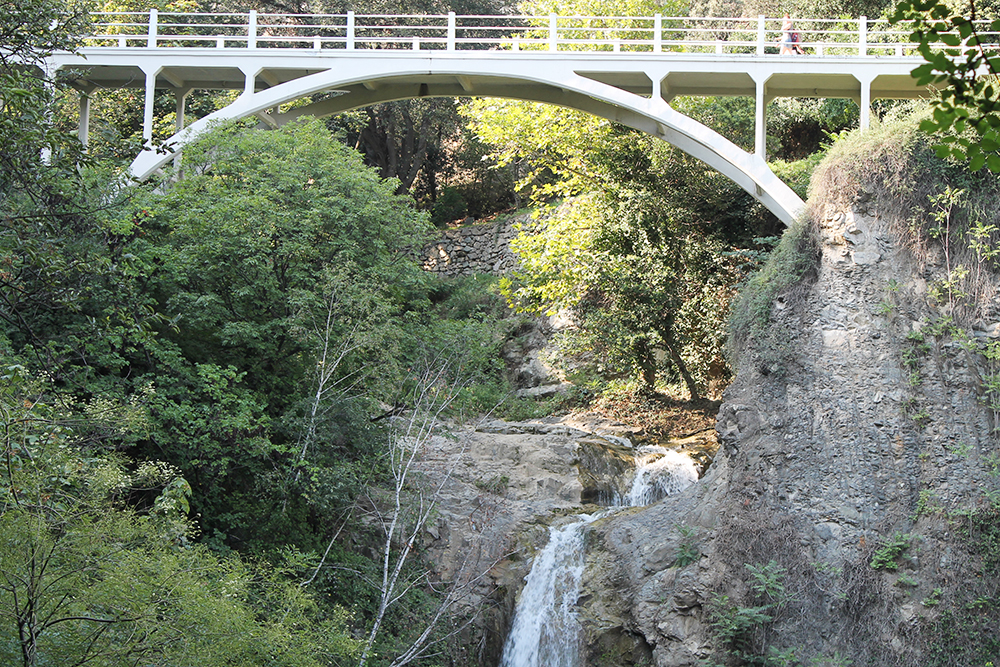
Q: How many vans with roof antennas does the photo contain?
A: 0